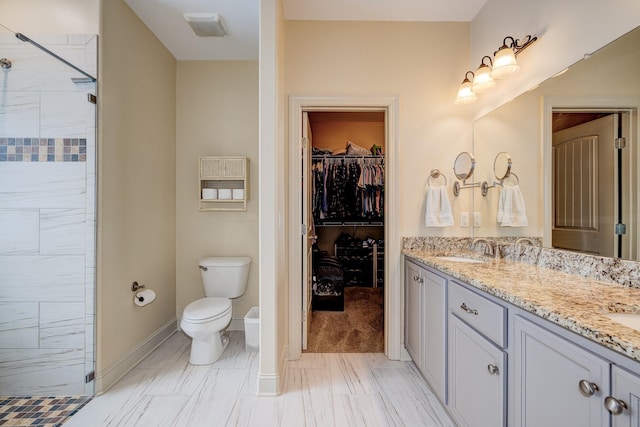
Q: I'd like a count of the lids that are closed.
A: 1